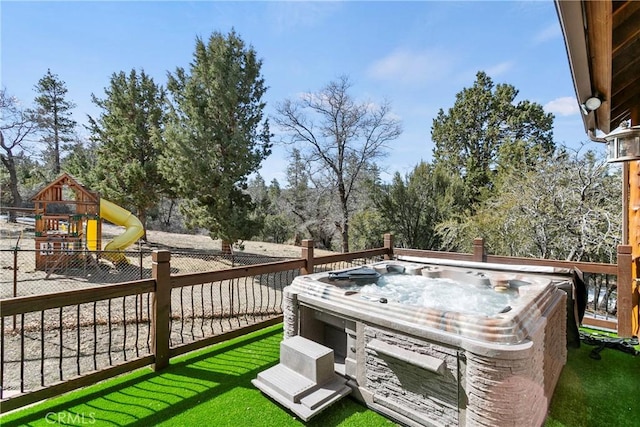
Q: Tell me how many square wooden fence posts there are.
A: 5